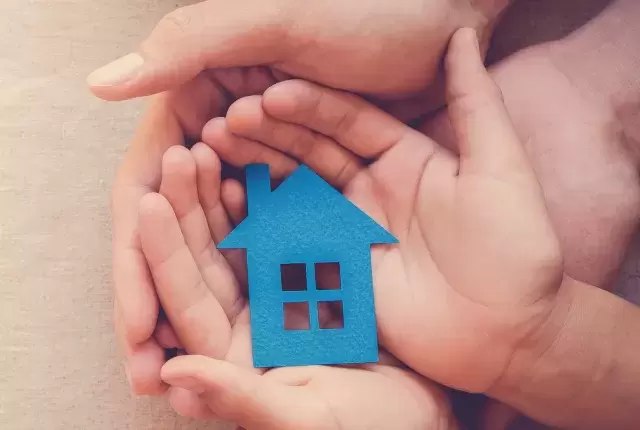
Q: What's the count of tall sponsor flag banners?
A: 0